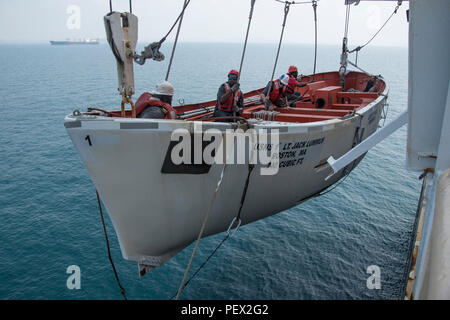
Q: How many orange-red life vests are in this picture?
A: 4